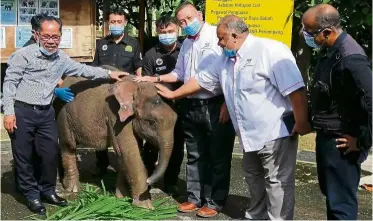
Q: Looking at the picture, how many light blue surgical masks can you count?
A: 6